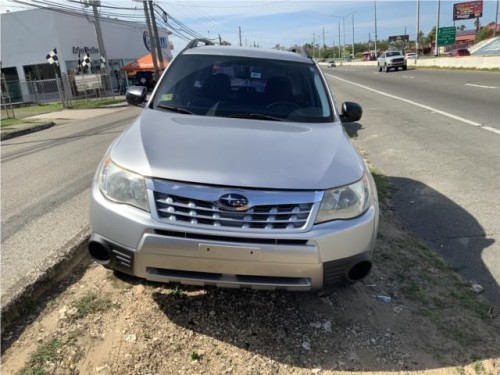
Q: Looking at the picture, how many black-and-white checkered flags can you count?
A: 3